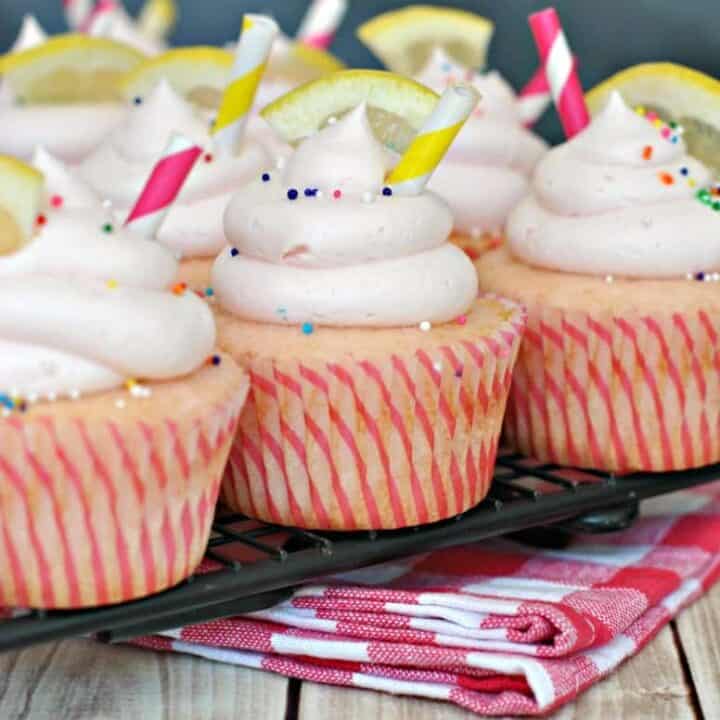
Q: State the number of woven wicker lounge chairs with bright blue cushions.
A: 0